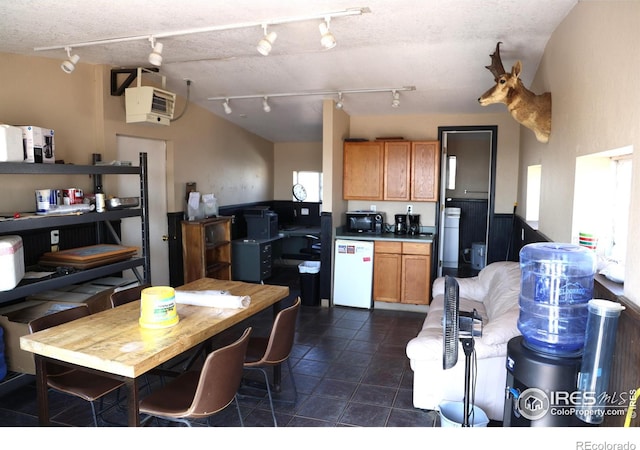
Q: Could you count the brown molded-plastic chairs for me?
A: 4